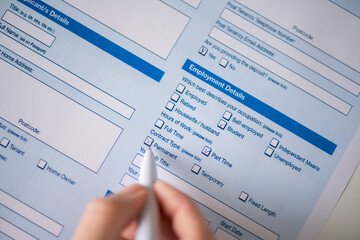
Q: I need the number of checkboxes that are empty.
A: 12